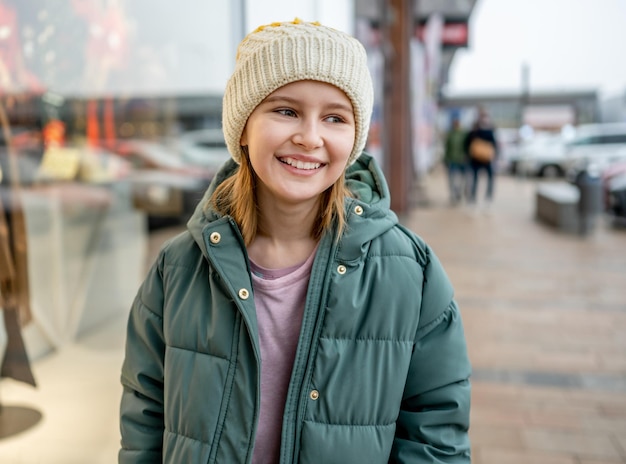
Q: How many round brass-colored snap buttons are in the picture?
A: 5